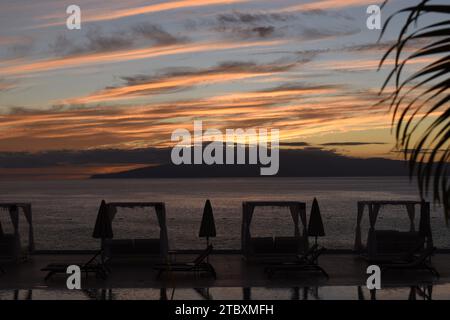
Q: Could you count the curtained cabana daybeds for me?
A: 4